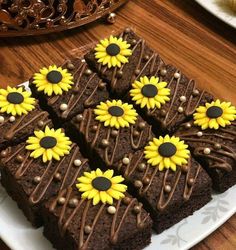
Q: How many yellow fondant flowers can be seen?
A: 9